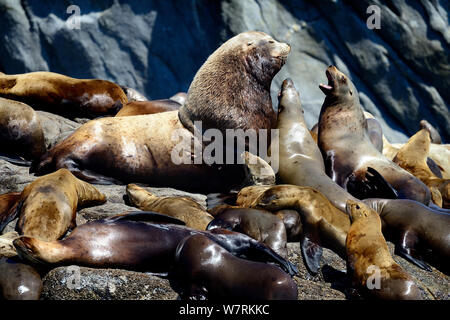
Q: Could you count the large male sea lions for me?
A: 1